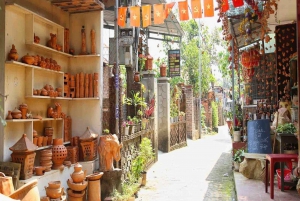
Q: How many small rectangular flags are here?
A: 10